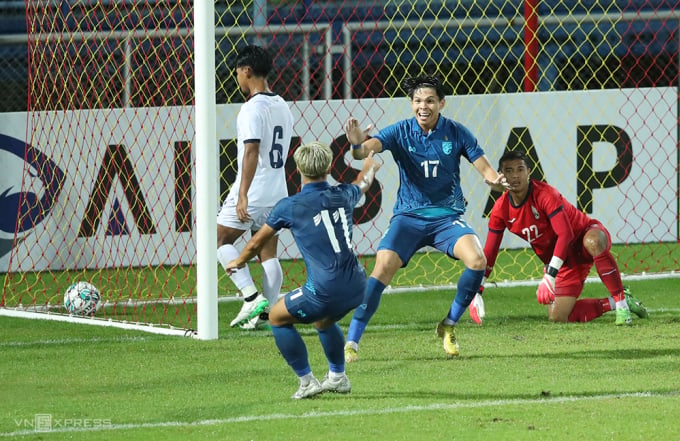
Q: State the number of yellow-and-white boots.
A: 2